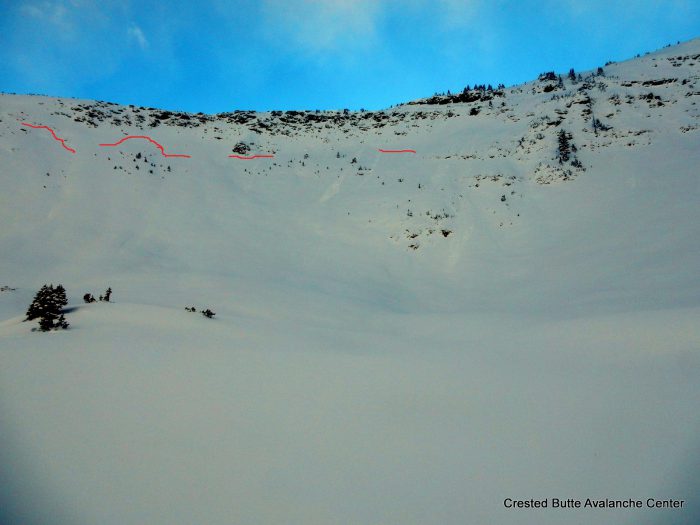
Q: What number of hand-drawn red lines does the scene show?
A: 4